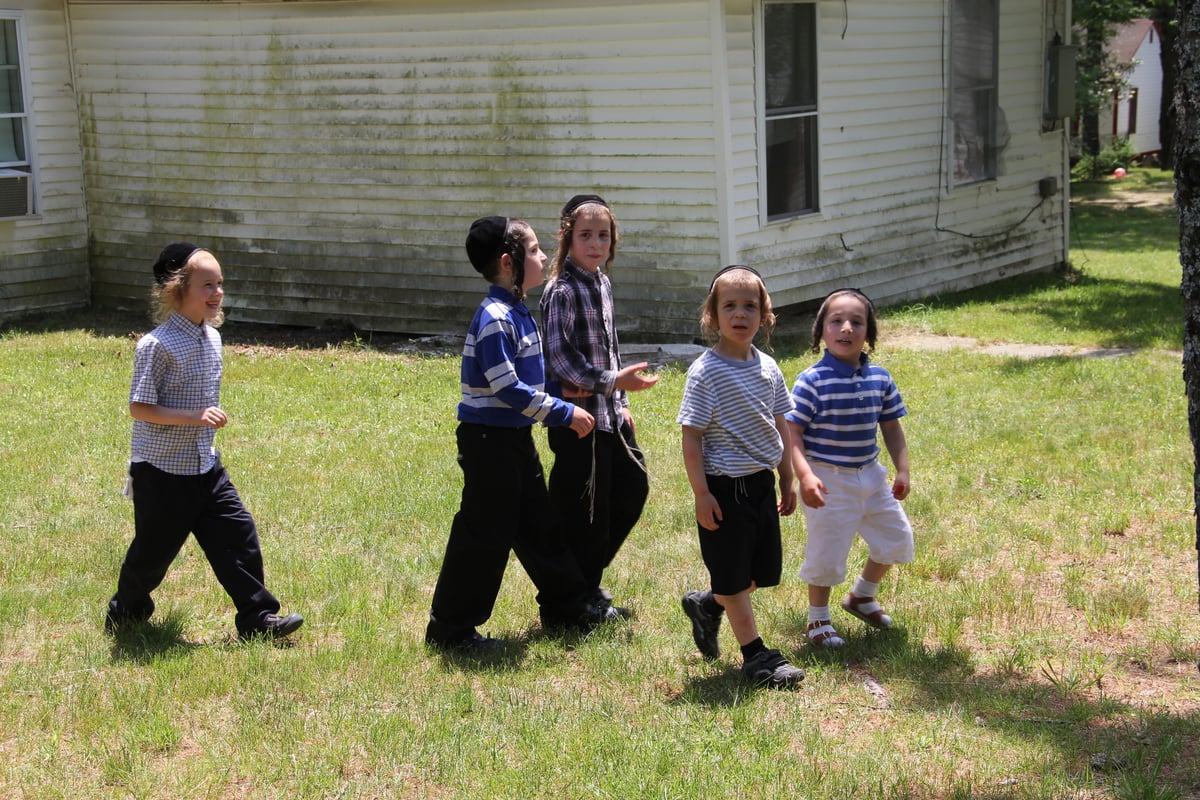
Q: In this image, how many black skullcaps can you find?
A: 5